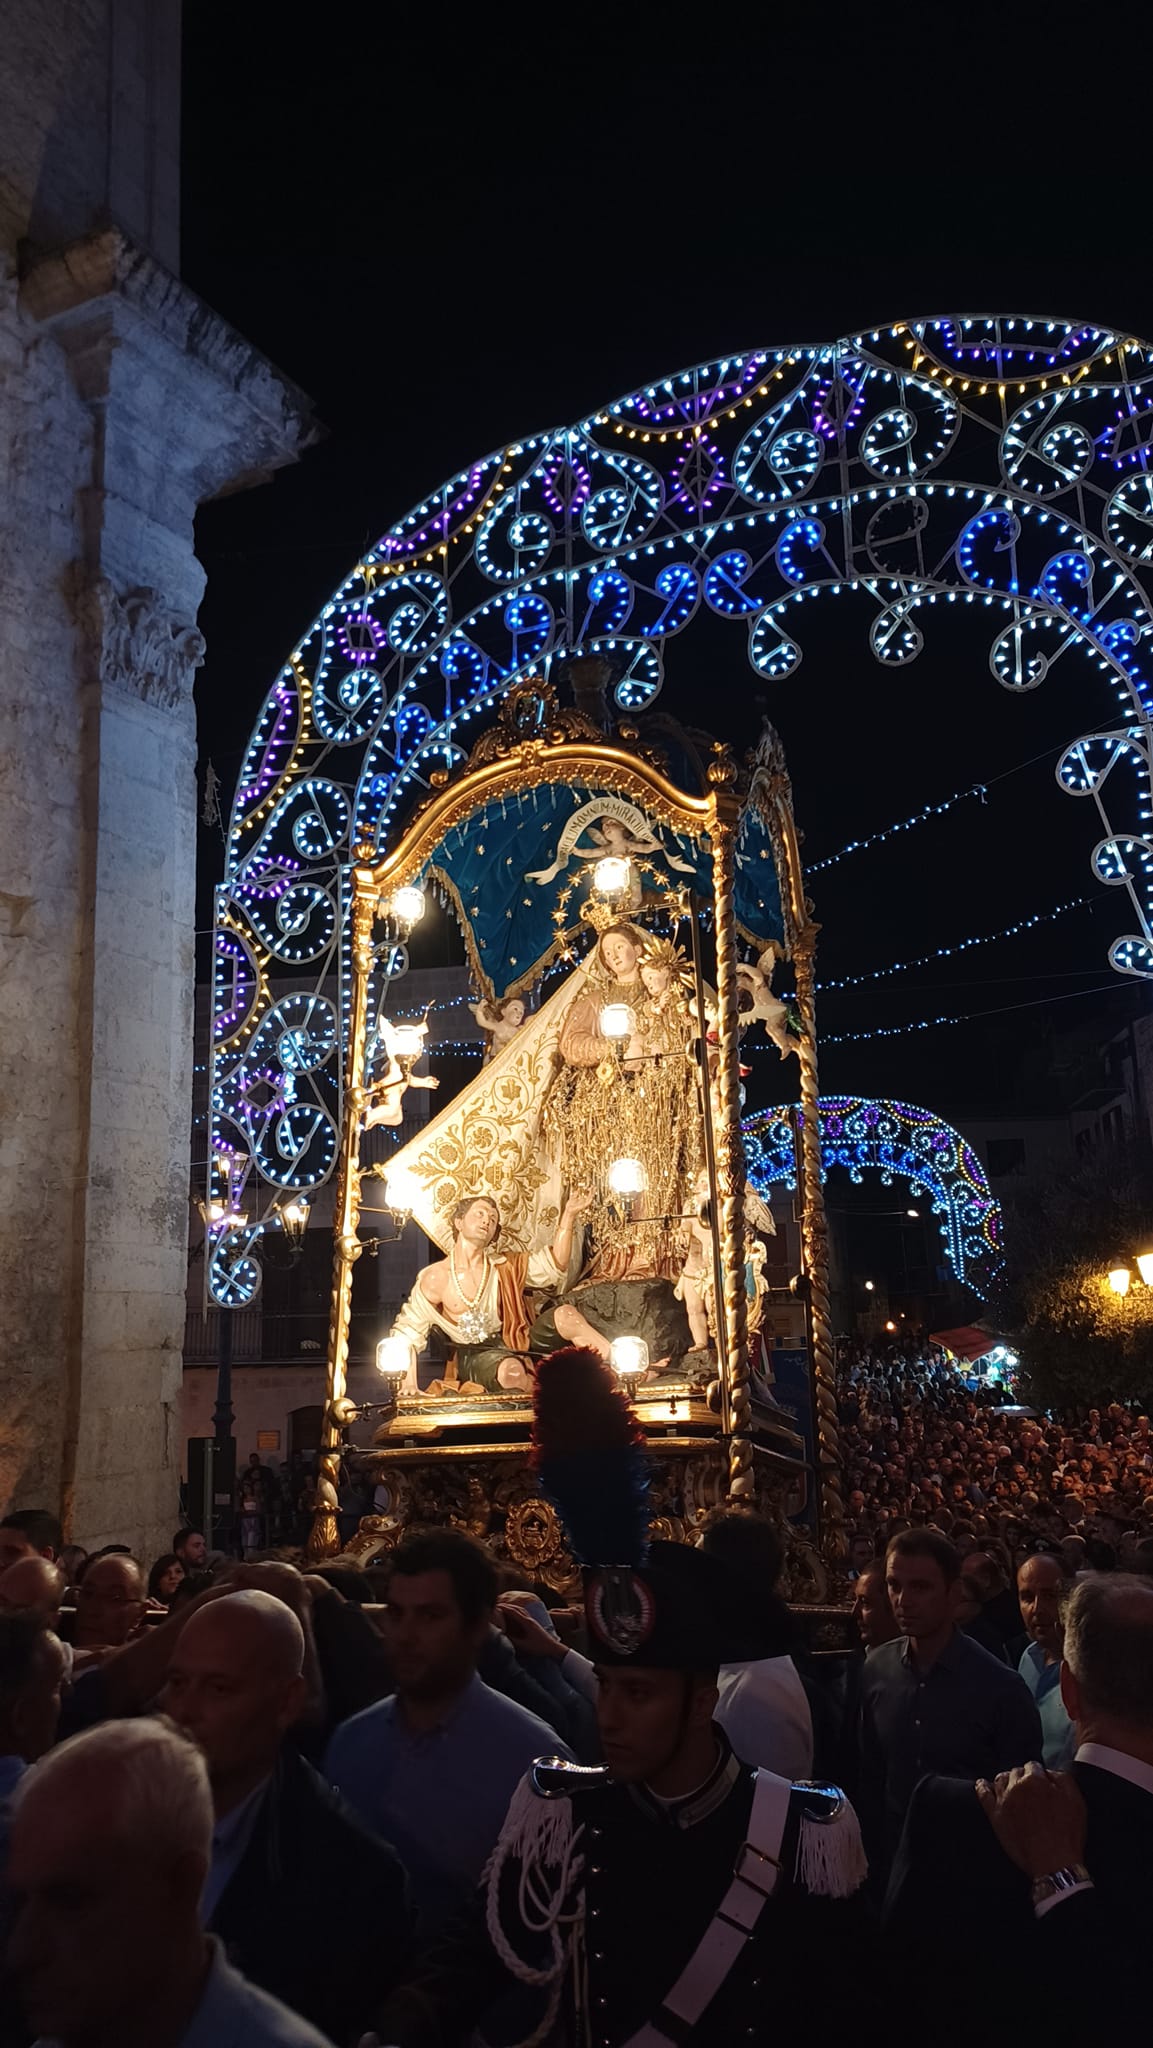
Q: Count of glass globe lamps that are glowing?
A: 8